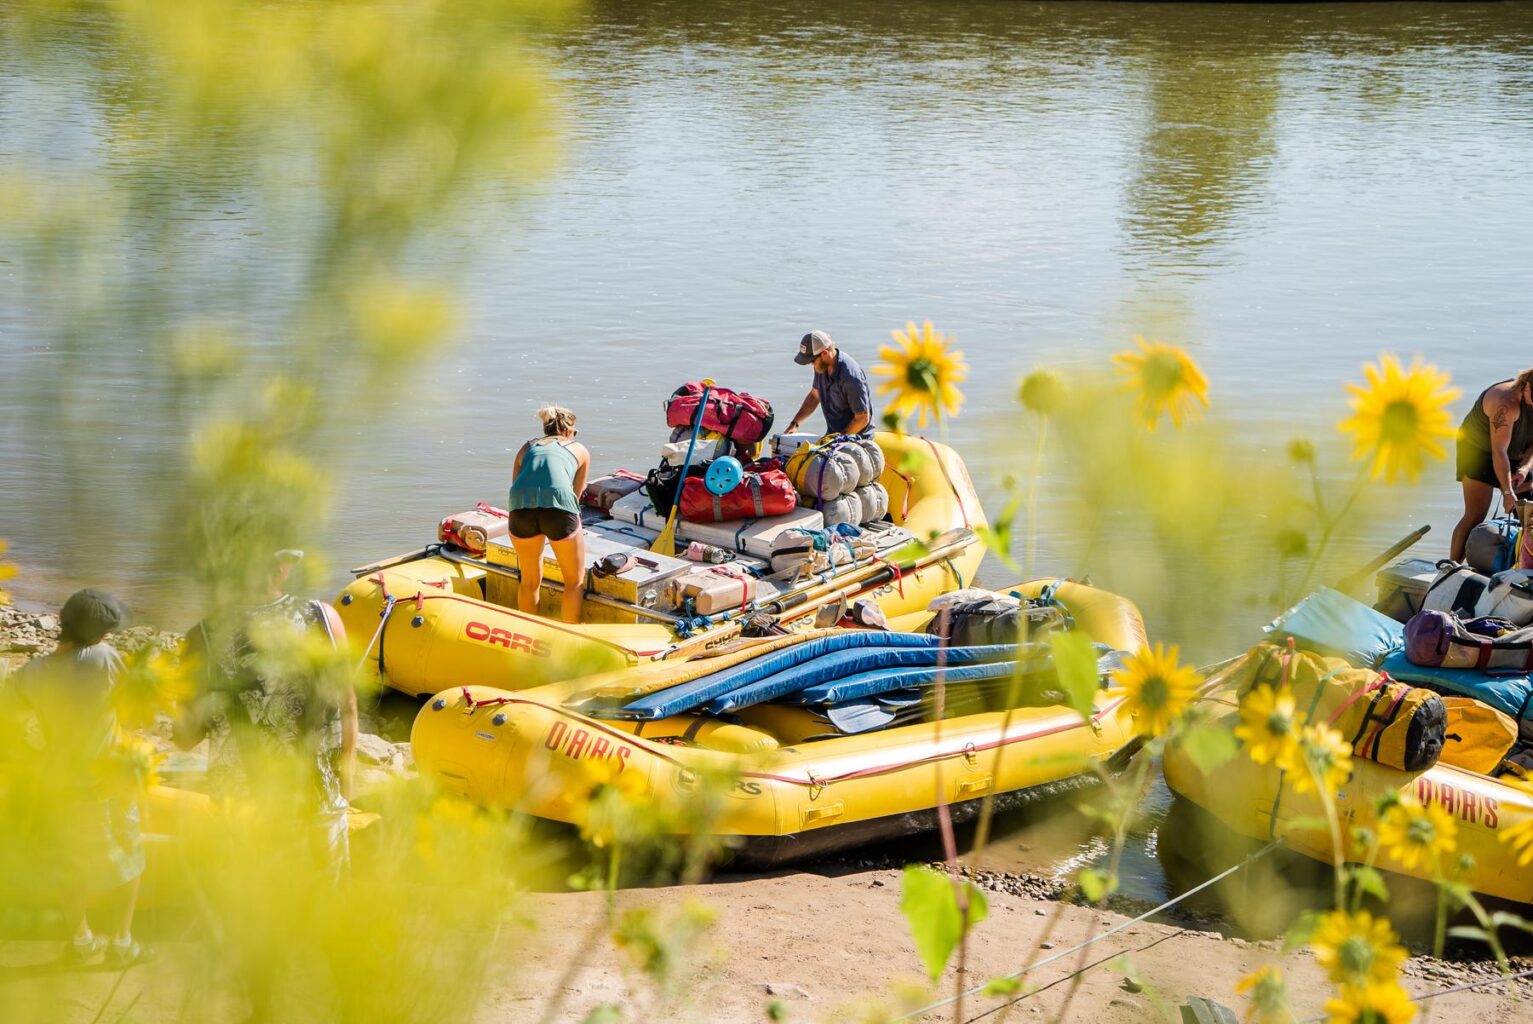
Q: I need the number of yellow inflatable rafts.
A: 3